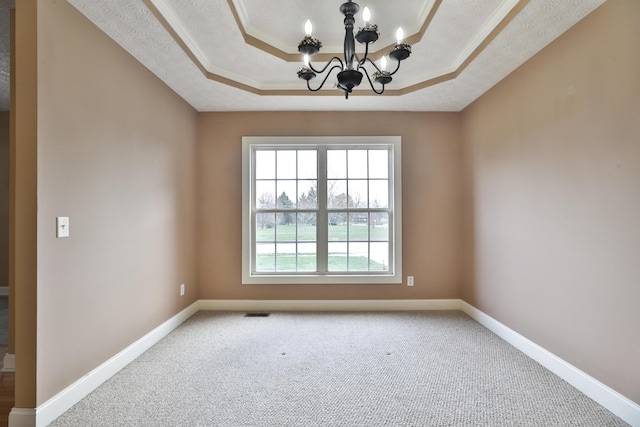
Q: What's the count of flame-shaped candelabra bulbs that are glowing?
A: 5